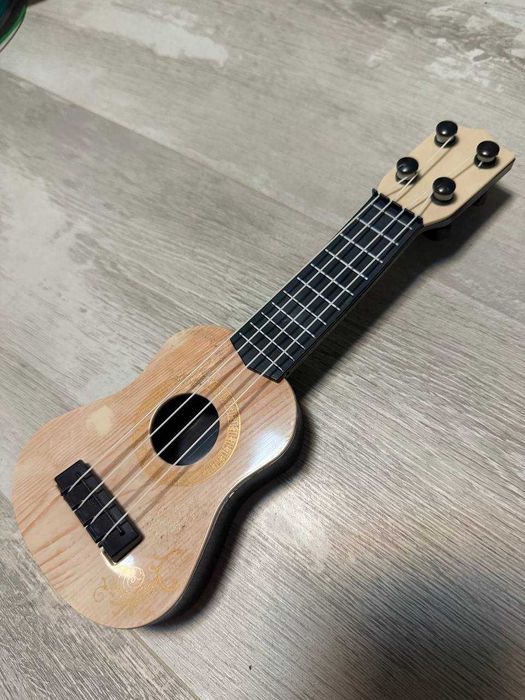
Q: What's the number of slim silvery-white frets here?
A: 11